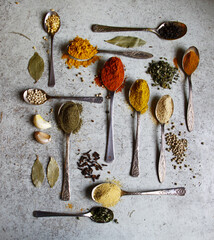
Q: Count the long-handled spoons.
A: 11